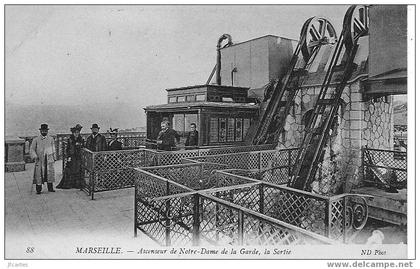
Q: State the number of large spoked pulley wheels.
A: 2